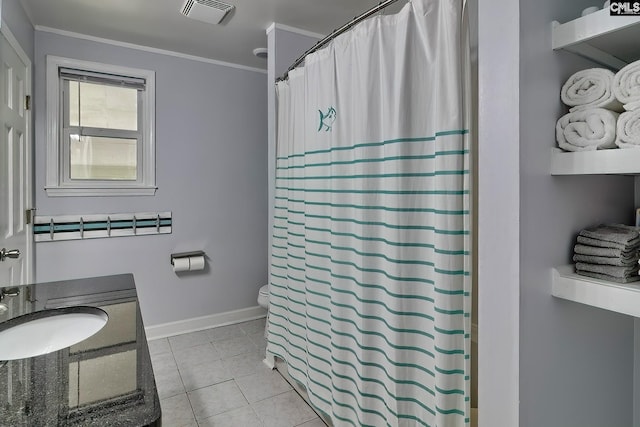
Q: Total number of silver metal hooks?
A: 5